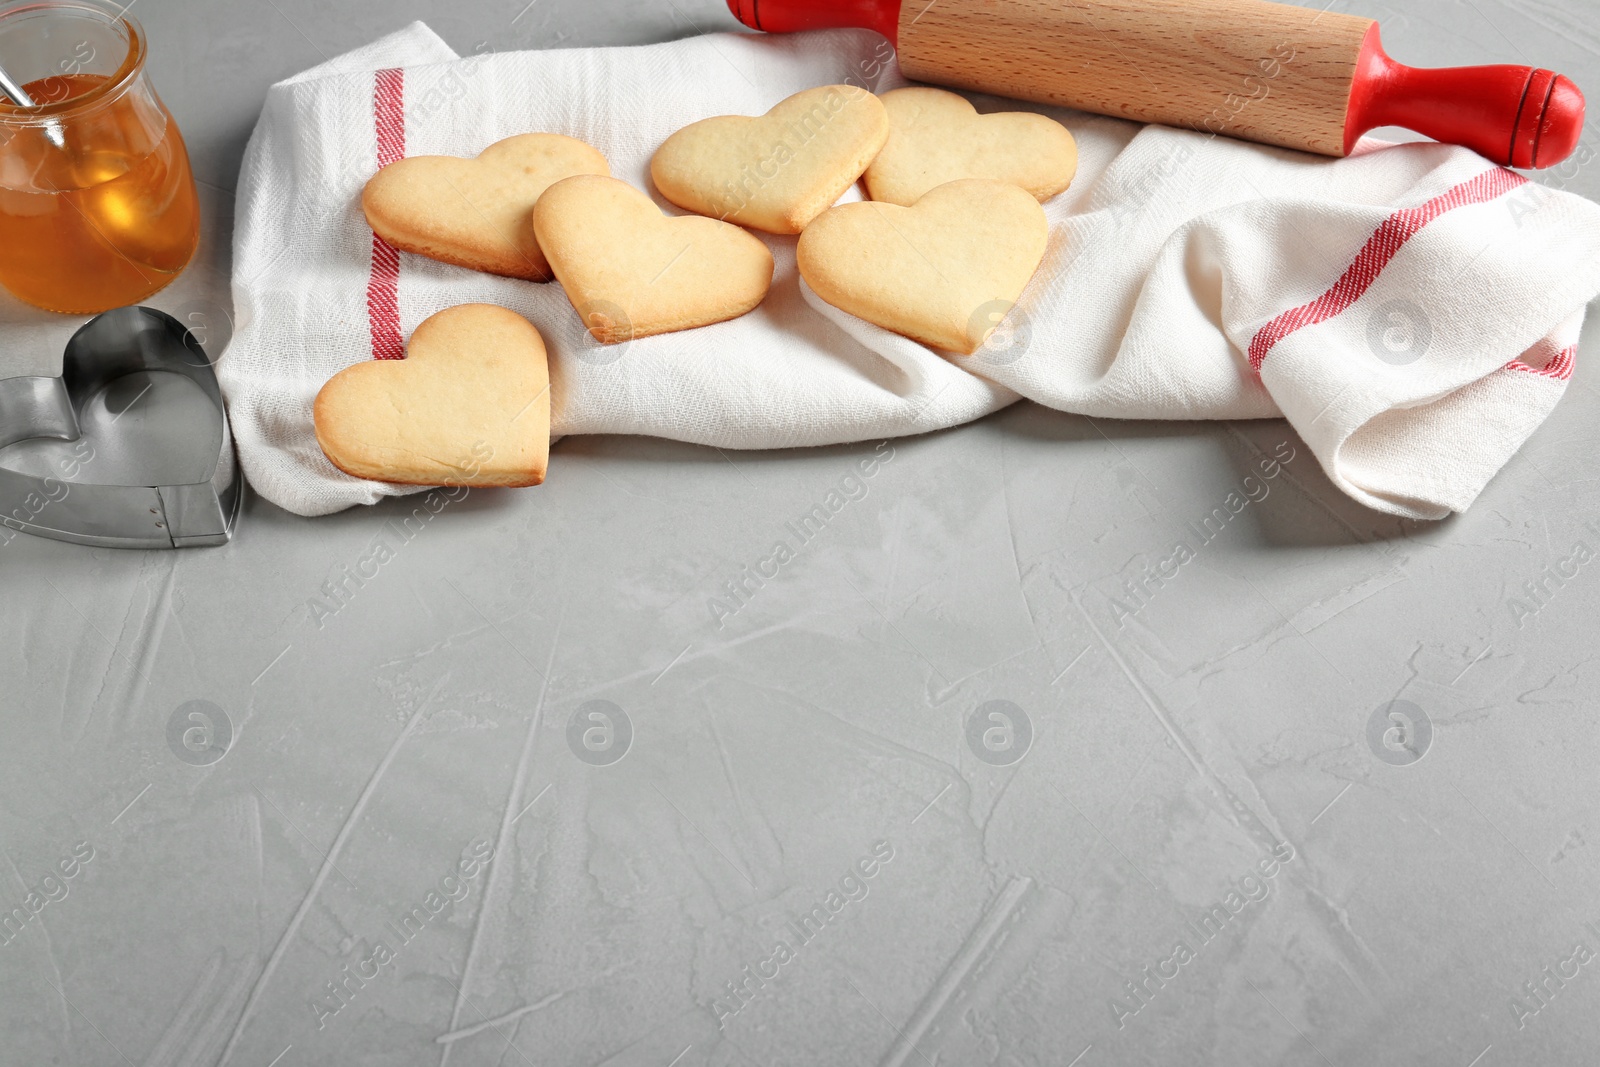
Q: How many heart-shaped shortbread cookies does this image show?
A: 6